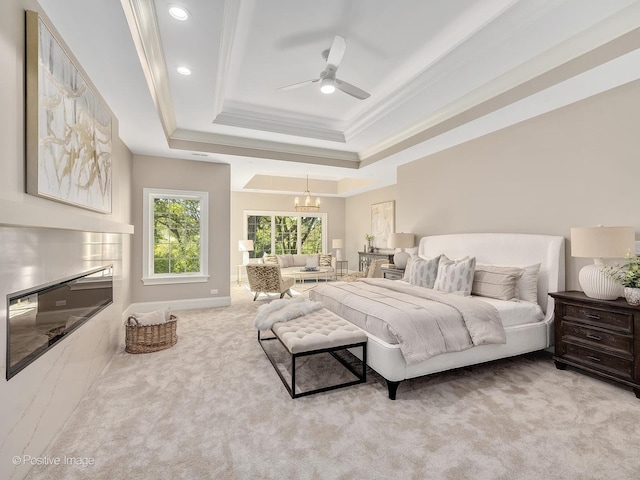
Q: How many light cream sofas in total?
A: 1